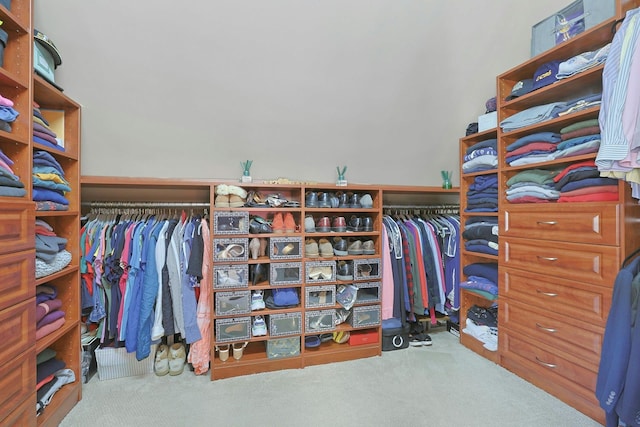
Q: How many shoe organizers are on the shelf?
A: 14